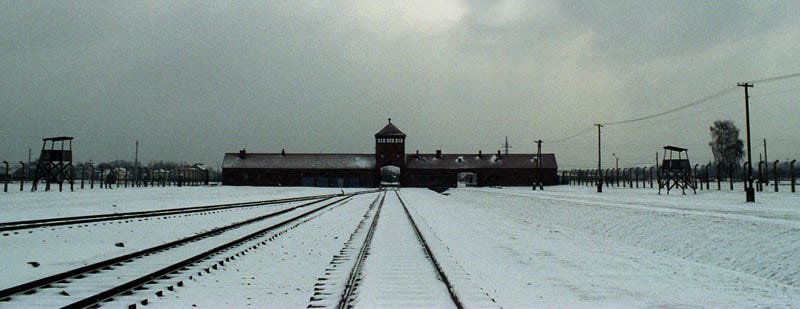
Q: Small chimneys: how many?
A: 6